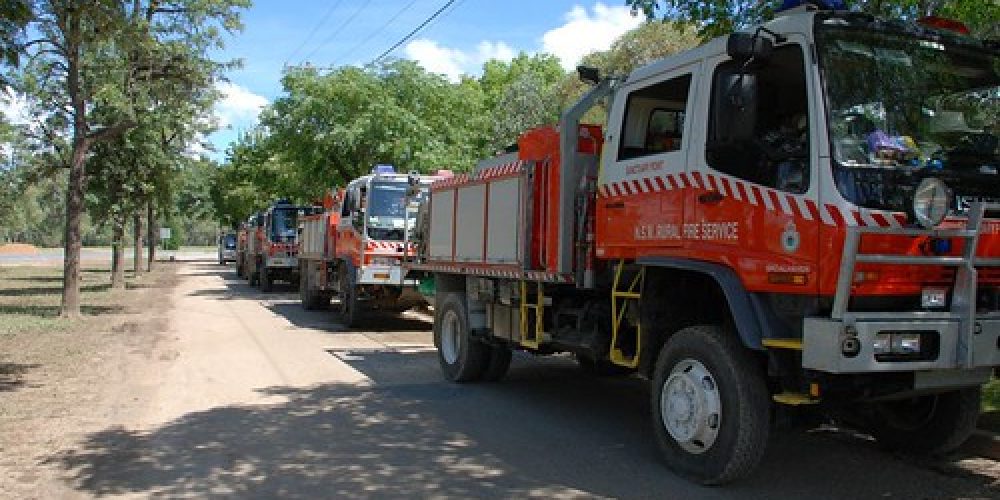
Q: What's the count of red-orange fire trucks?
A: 4